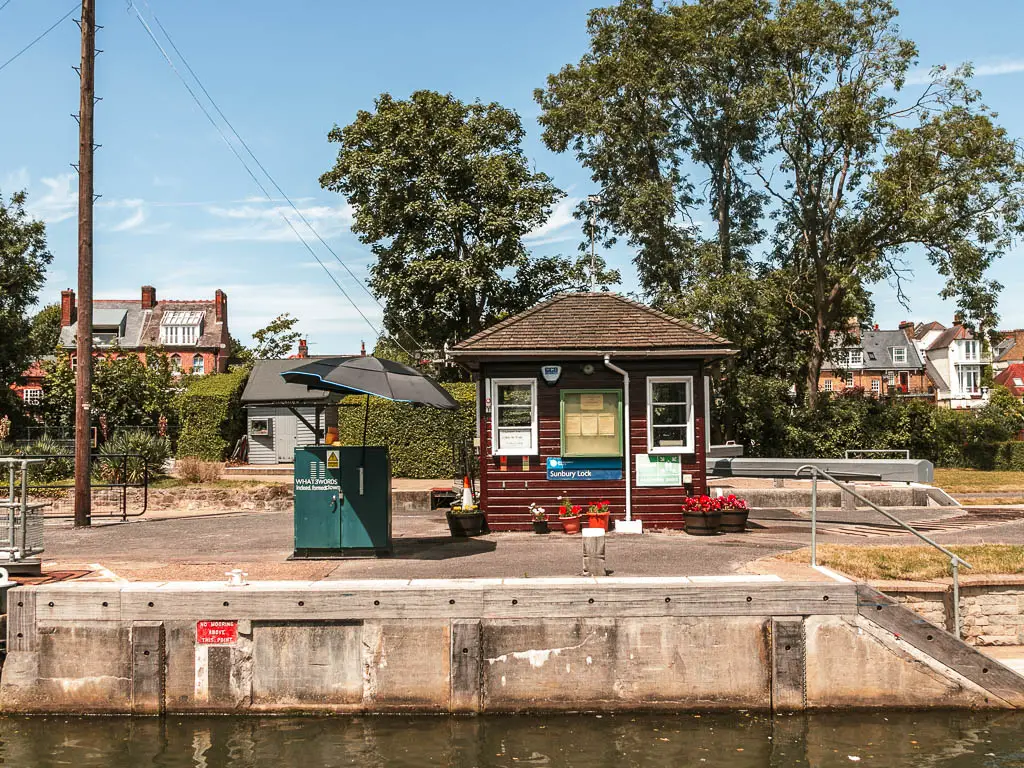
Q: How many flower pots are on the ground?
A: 6